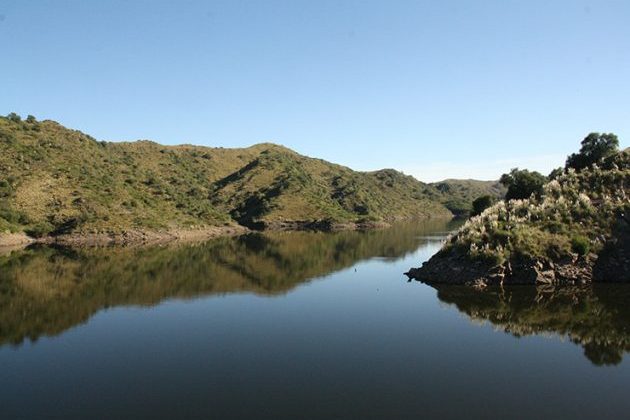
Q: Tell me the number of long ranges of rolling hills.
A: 1